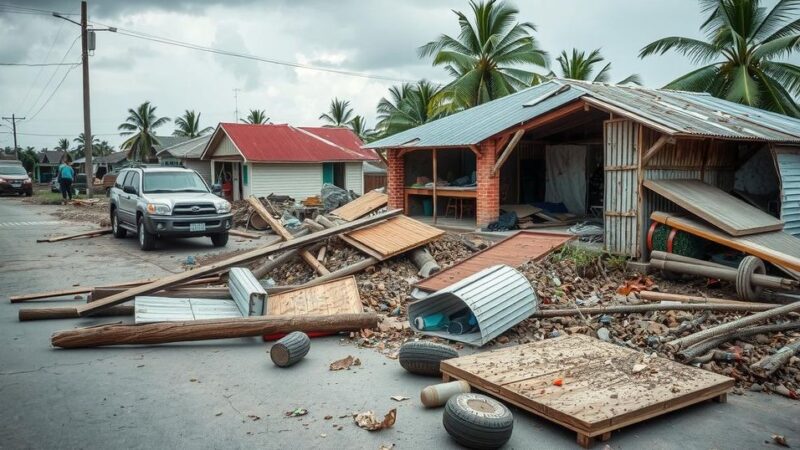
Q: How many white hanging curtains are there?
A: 1